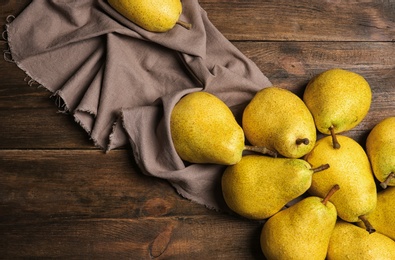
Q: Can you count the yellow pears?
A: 10